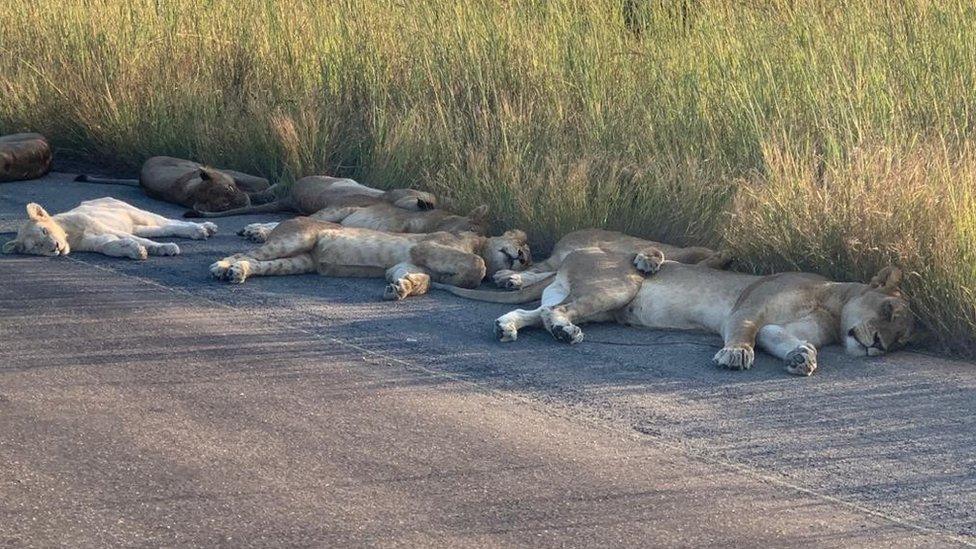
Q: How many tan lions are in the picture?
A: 7